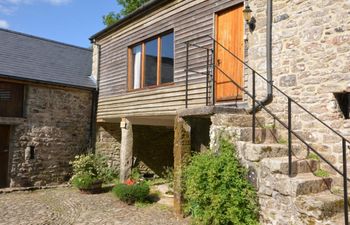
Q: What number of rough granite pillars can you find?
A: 2